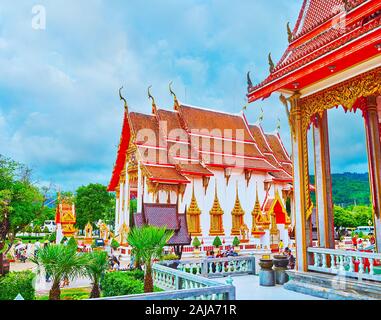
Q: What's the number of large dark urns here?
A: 2